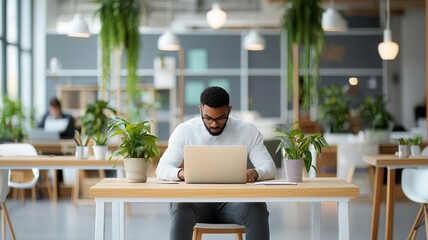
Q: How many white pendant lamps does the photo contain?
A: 6